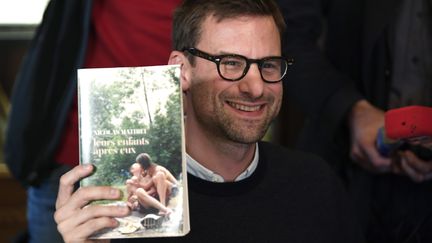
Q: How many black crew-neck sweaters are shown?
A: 1